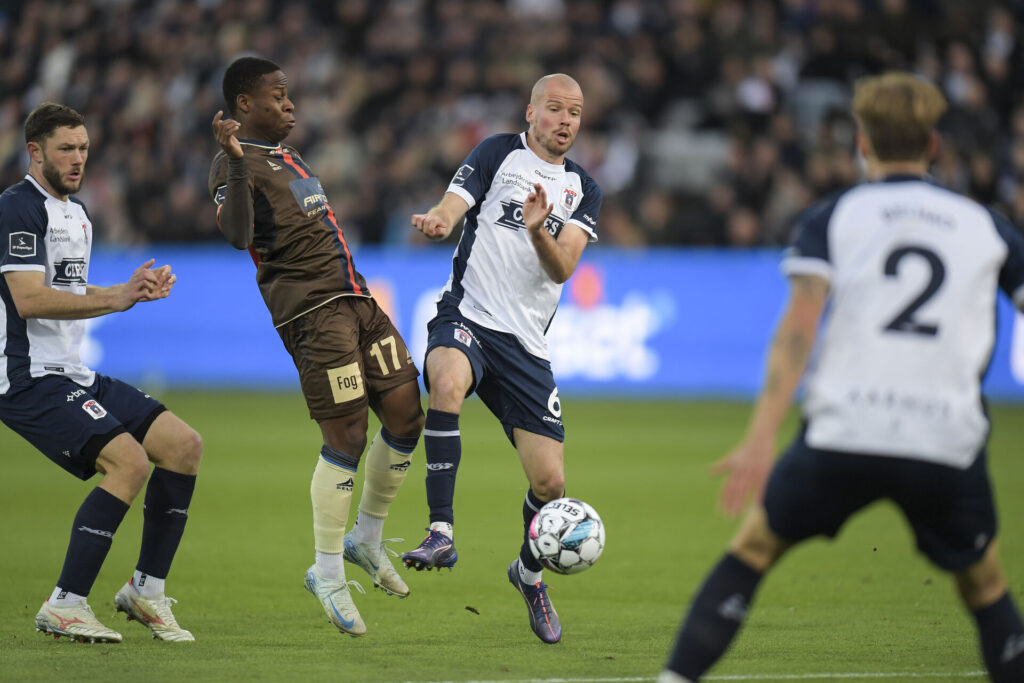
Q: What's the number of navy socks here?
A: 6